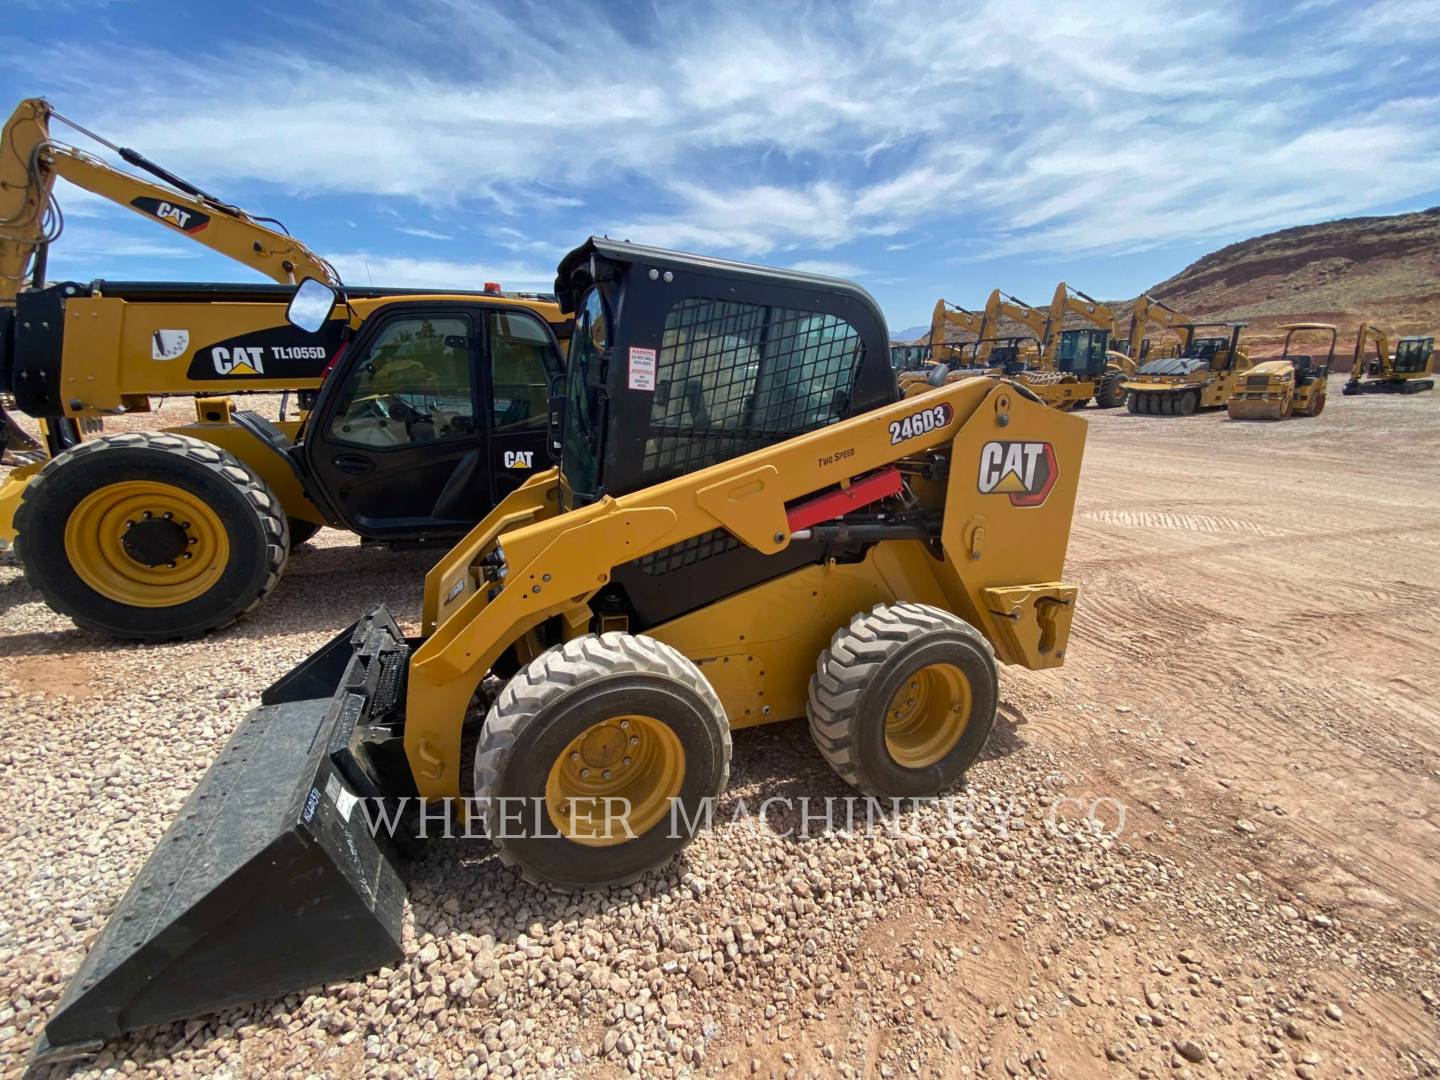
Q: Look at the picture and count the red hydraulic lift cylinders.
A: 1